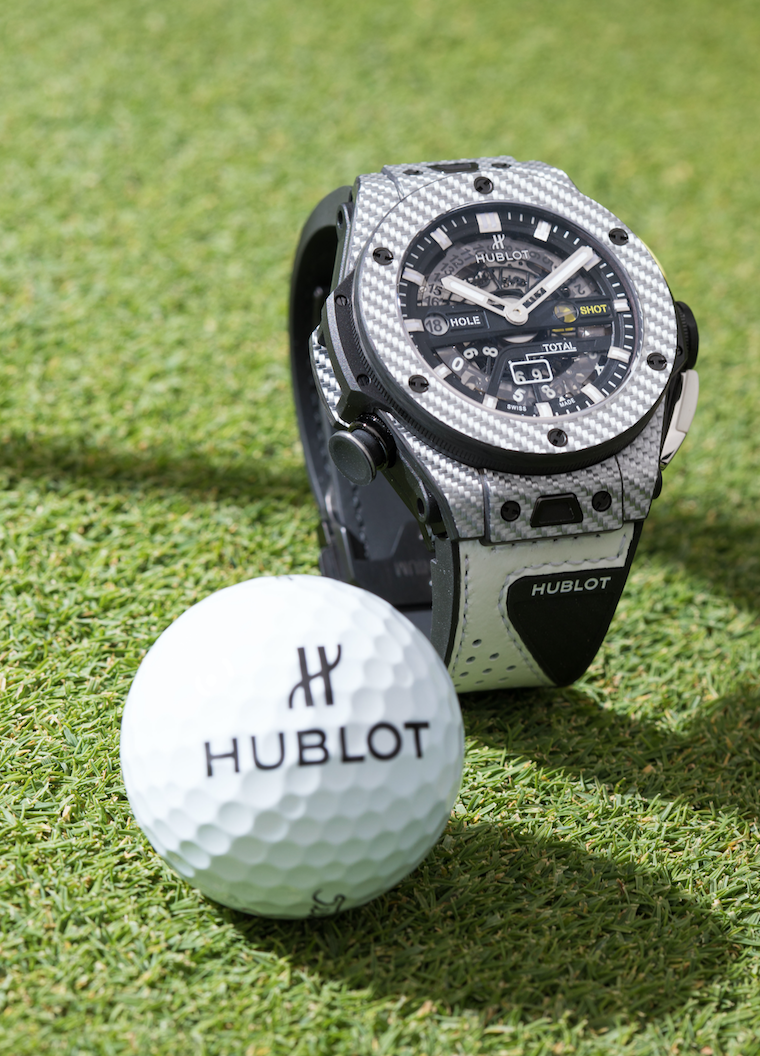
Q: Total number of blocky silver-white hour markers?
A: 12